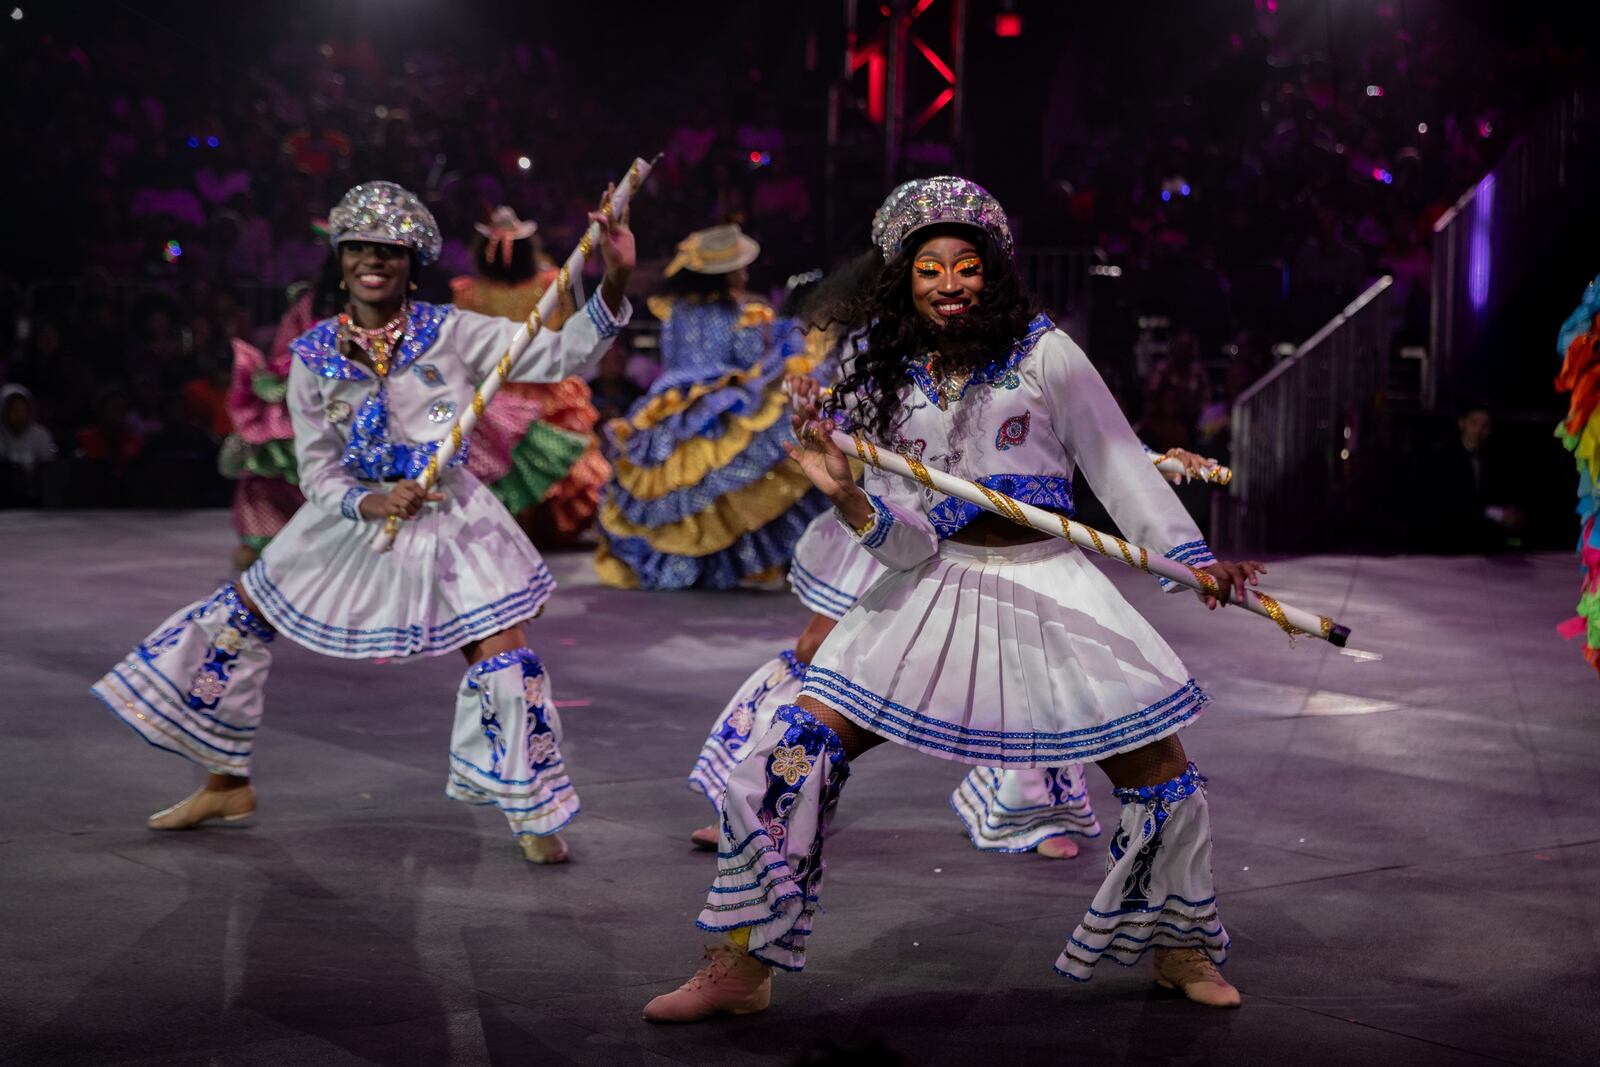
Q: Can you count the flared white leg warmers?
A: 6